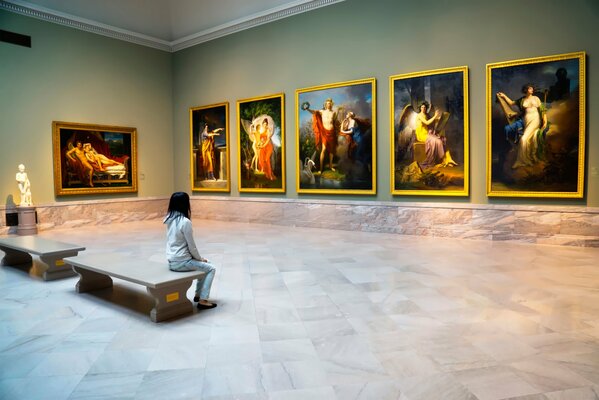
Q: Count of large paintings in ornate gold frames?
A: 6